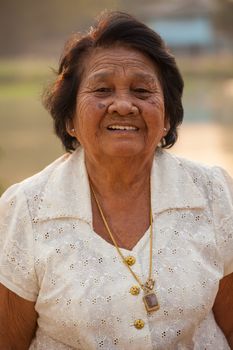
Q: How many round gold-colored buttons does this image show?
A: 3